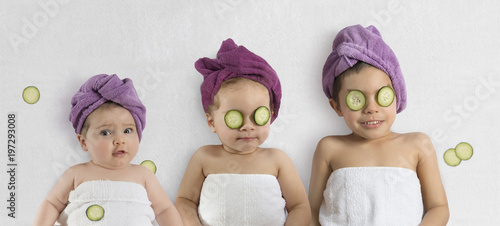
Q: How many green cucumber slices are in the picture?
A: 9